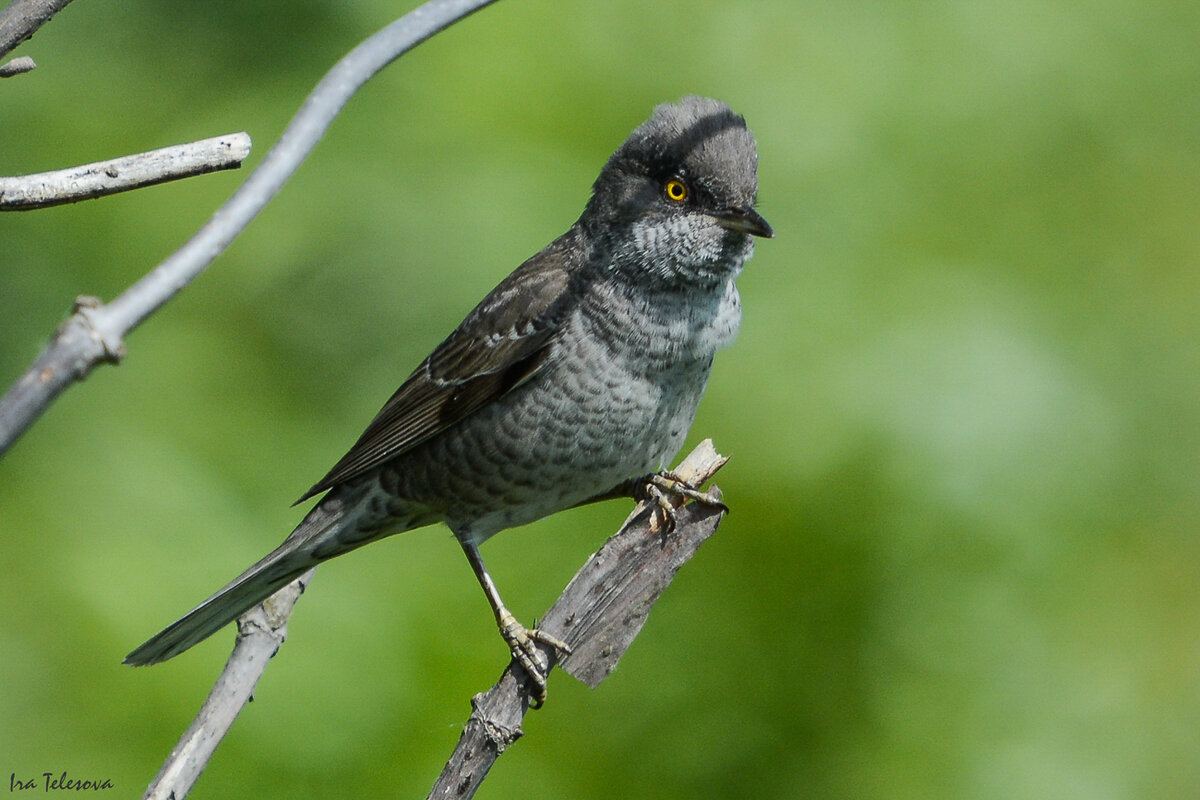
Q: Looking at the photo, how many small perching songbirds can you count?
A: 1